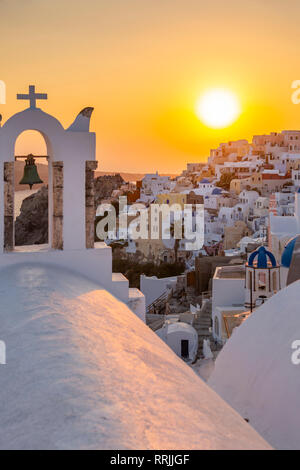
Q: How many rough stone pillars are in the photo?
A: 3